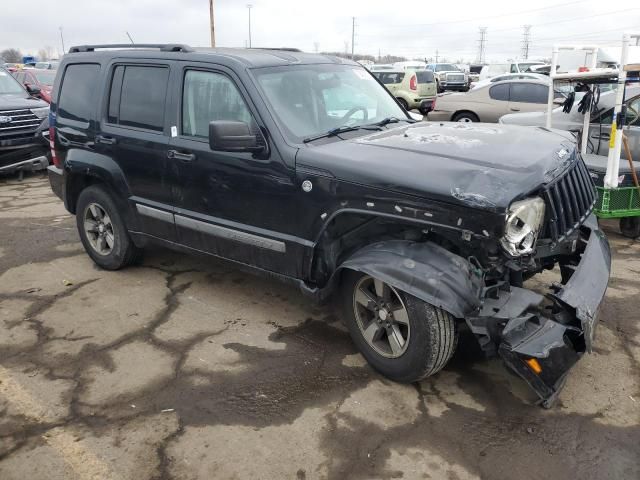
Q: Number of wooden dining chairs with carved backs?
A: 0